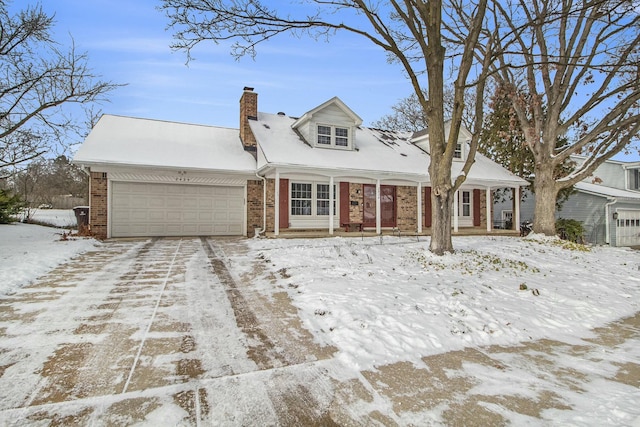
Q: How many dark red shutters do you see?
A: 4